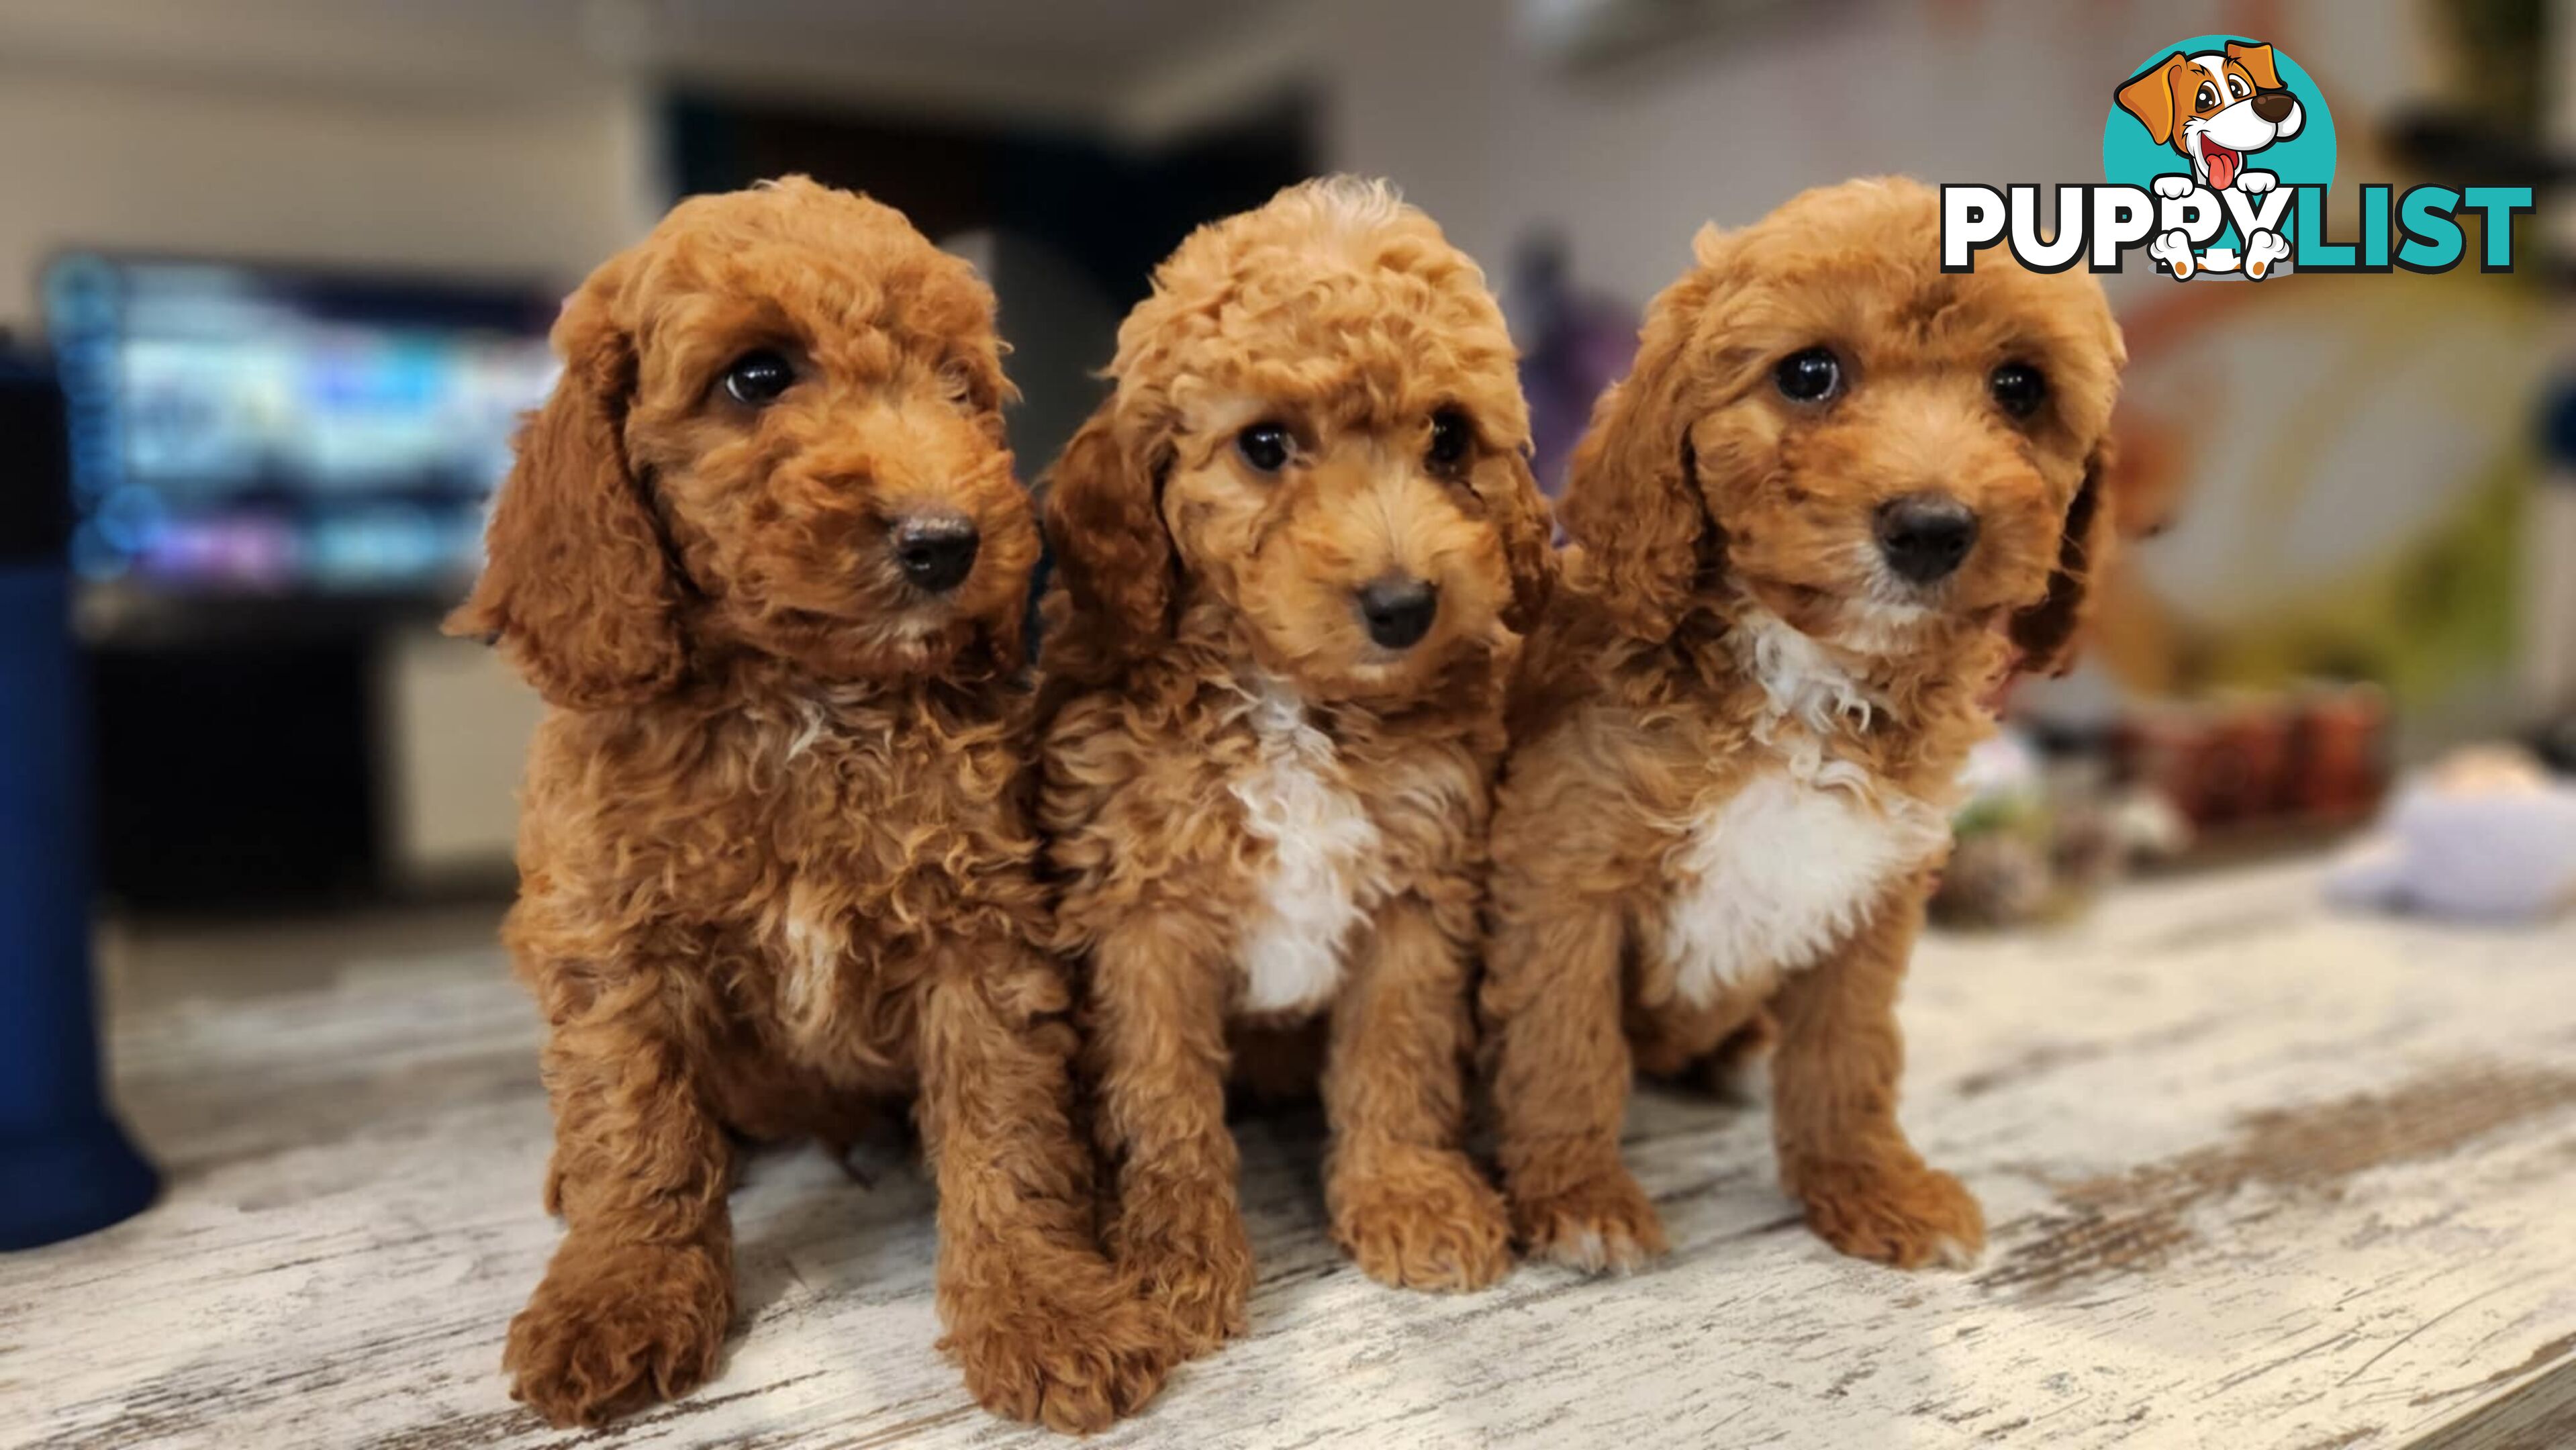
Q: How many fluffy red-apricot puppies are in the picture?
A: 3